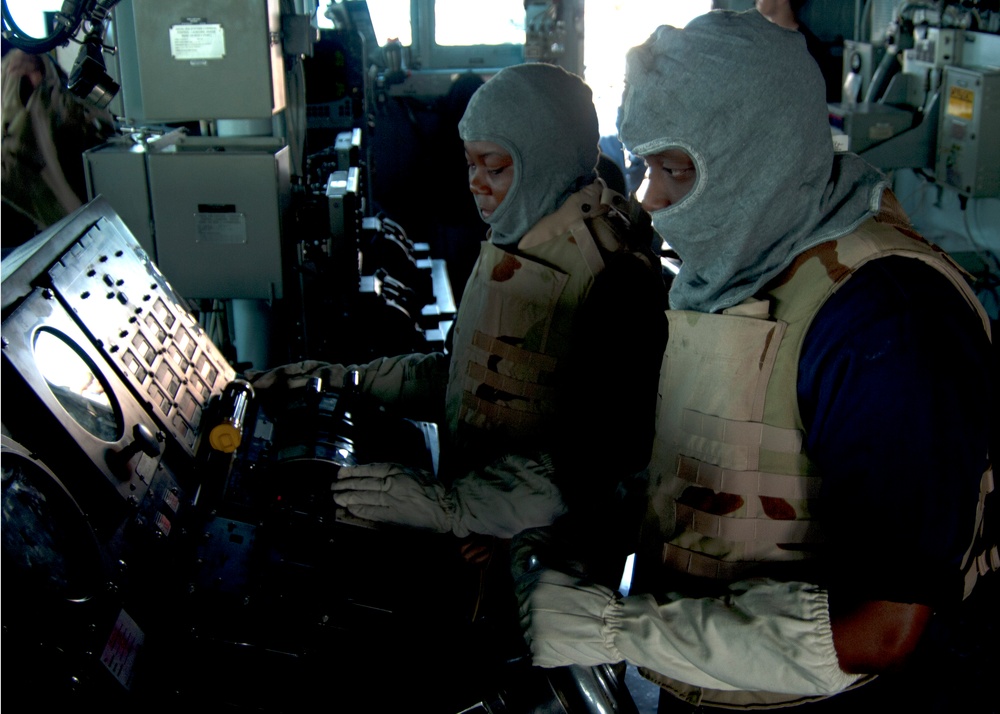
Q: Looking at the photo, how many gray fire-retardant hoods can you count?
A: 2